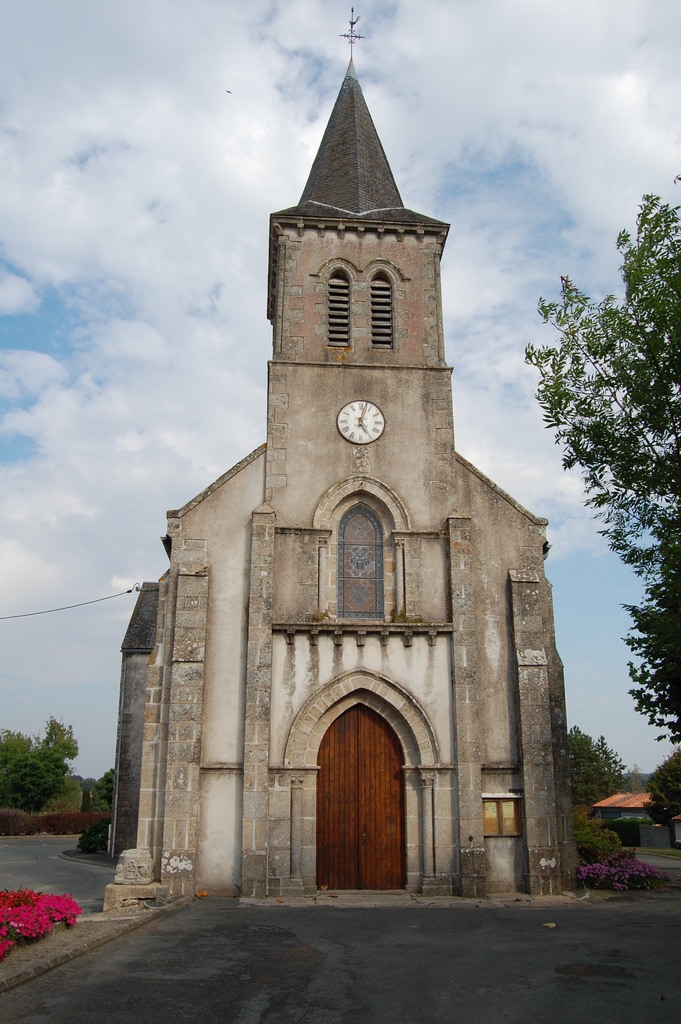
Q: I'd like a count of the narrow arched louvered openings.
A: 2